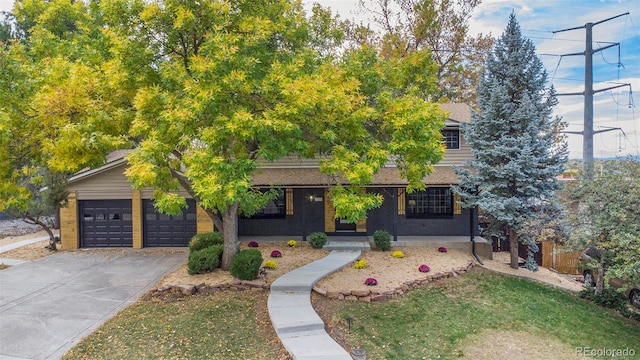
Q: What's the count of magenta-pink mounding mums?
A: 5